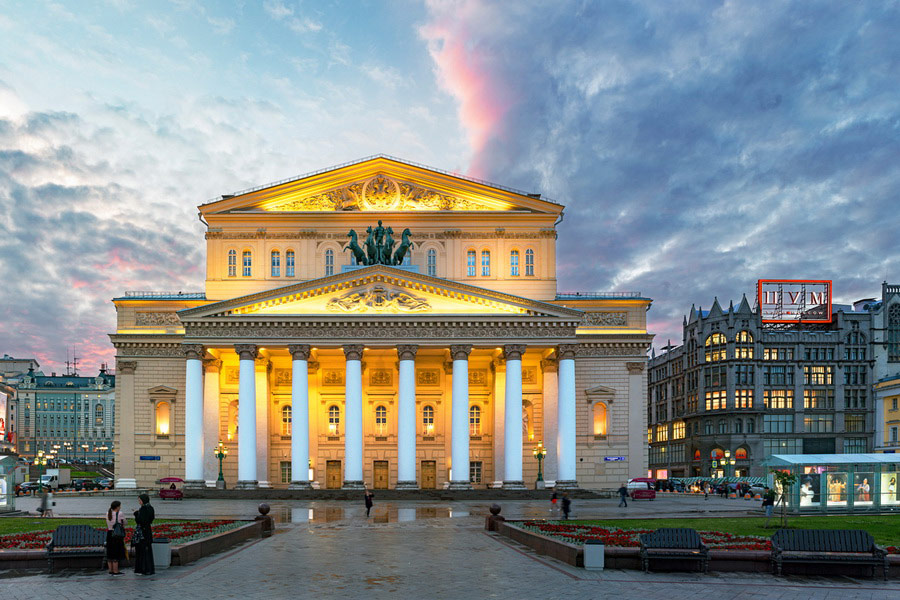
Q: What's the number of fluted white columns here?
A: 8